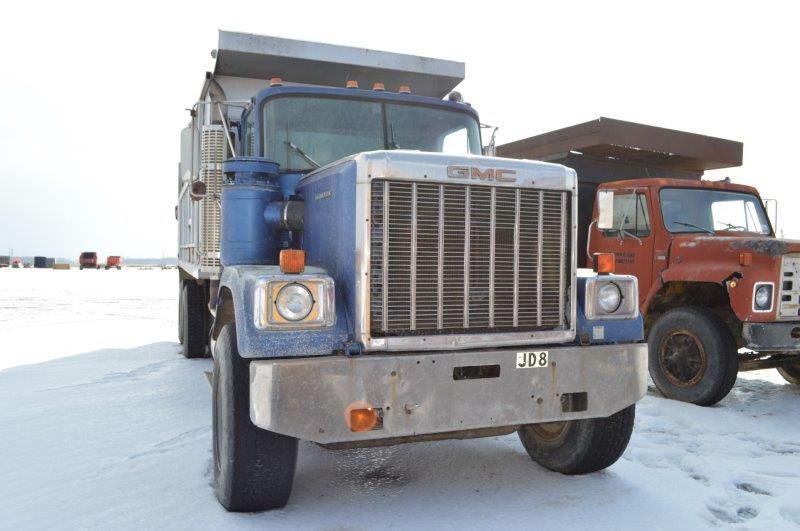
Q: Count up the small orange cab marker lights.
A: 4